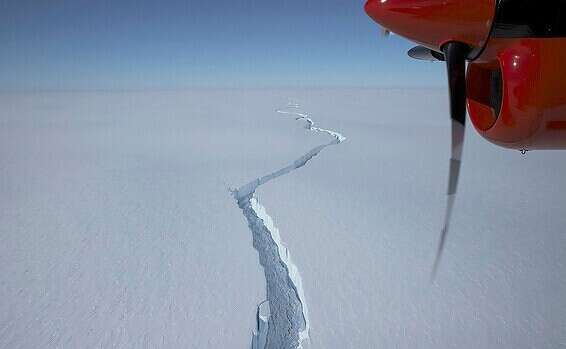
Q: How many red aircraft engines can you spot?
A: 1